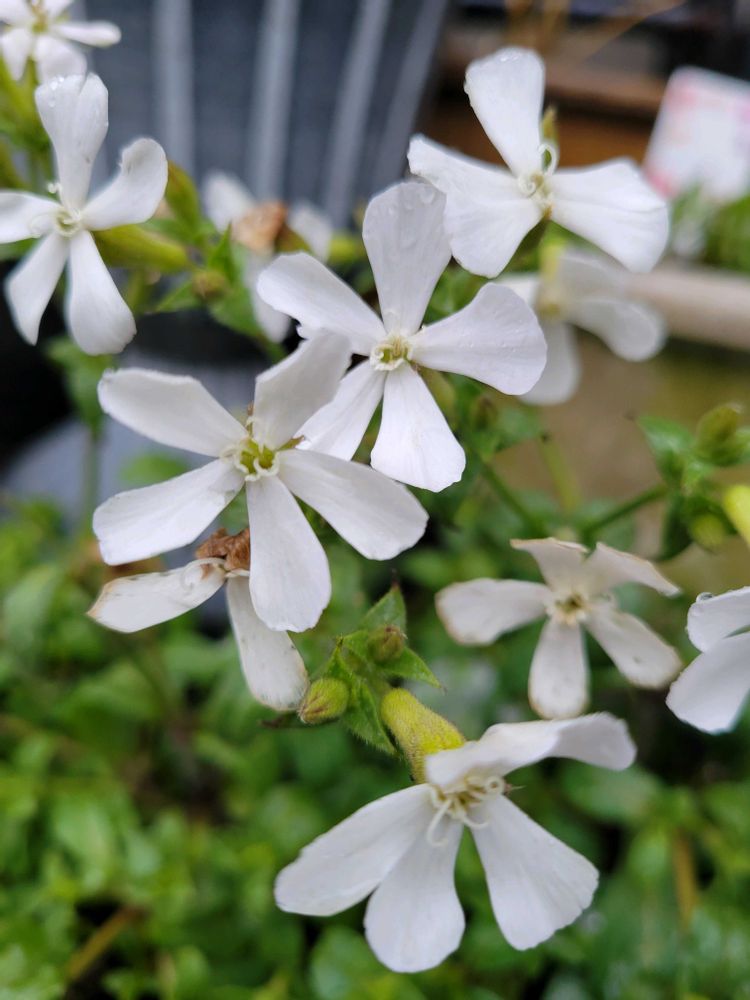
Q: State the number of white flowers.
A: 11